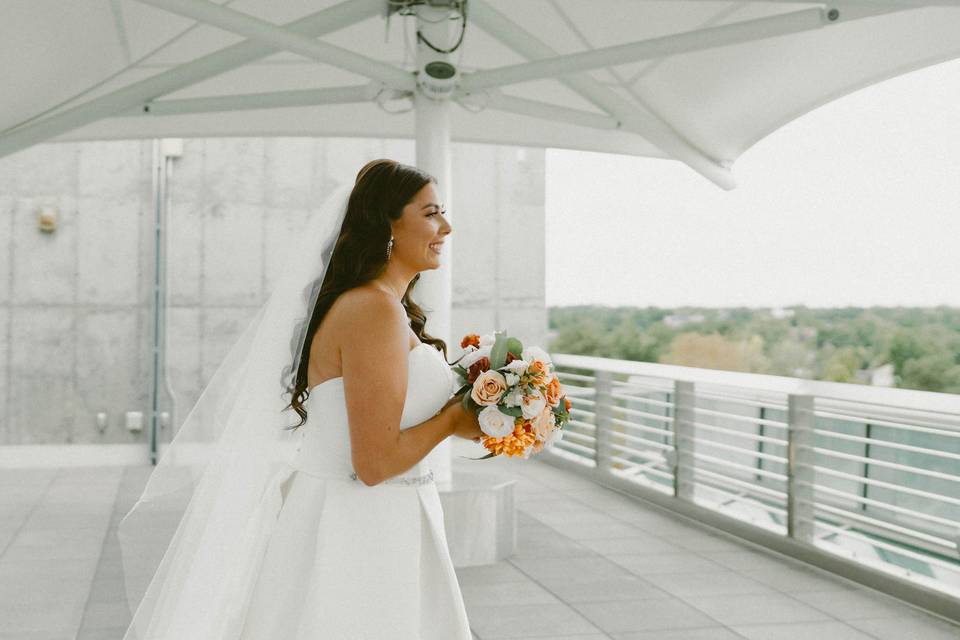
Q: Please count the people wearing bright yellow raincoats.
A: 0